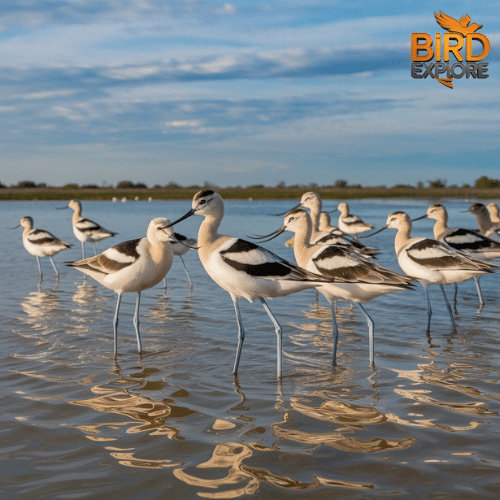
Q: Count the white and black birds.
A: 13